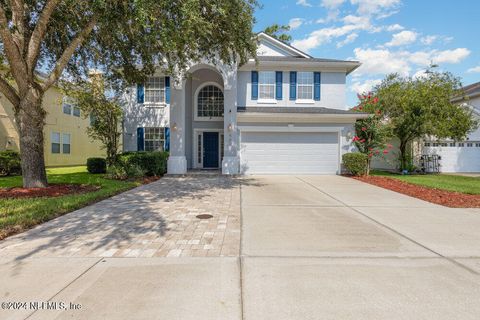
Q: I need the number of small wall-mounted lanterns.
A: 3